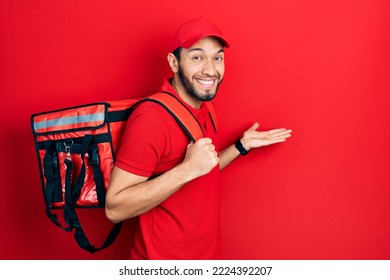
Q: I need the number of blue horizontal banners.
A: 1